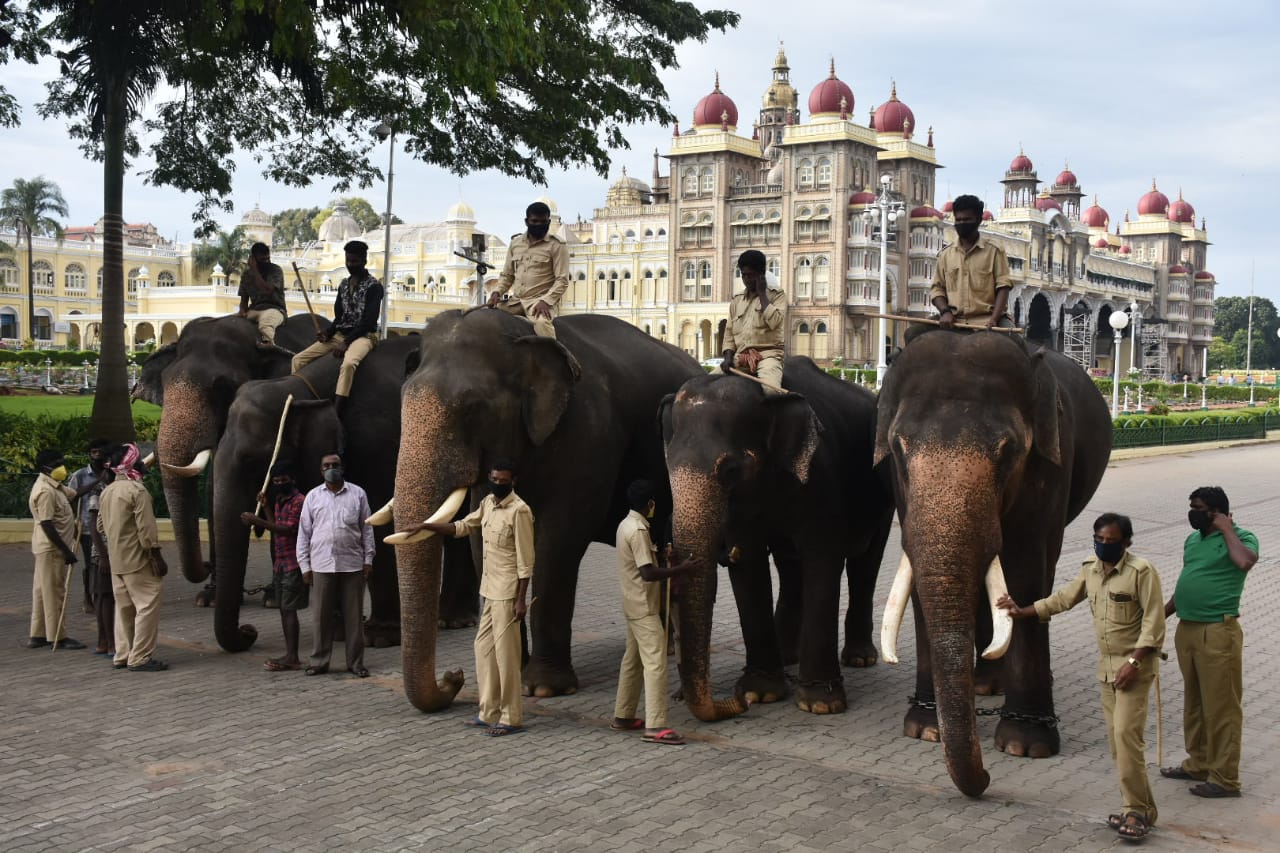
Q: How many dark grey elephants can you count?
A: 5